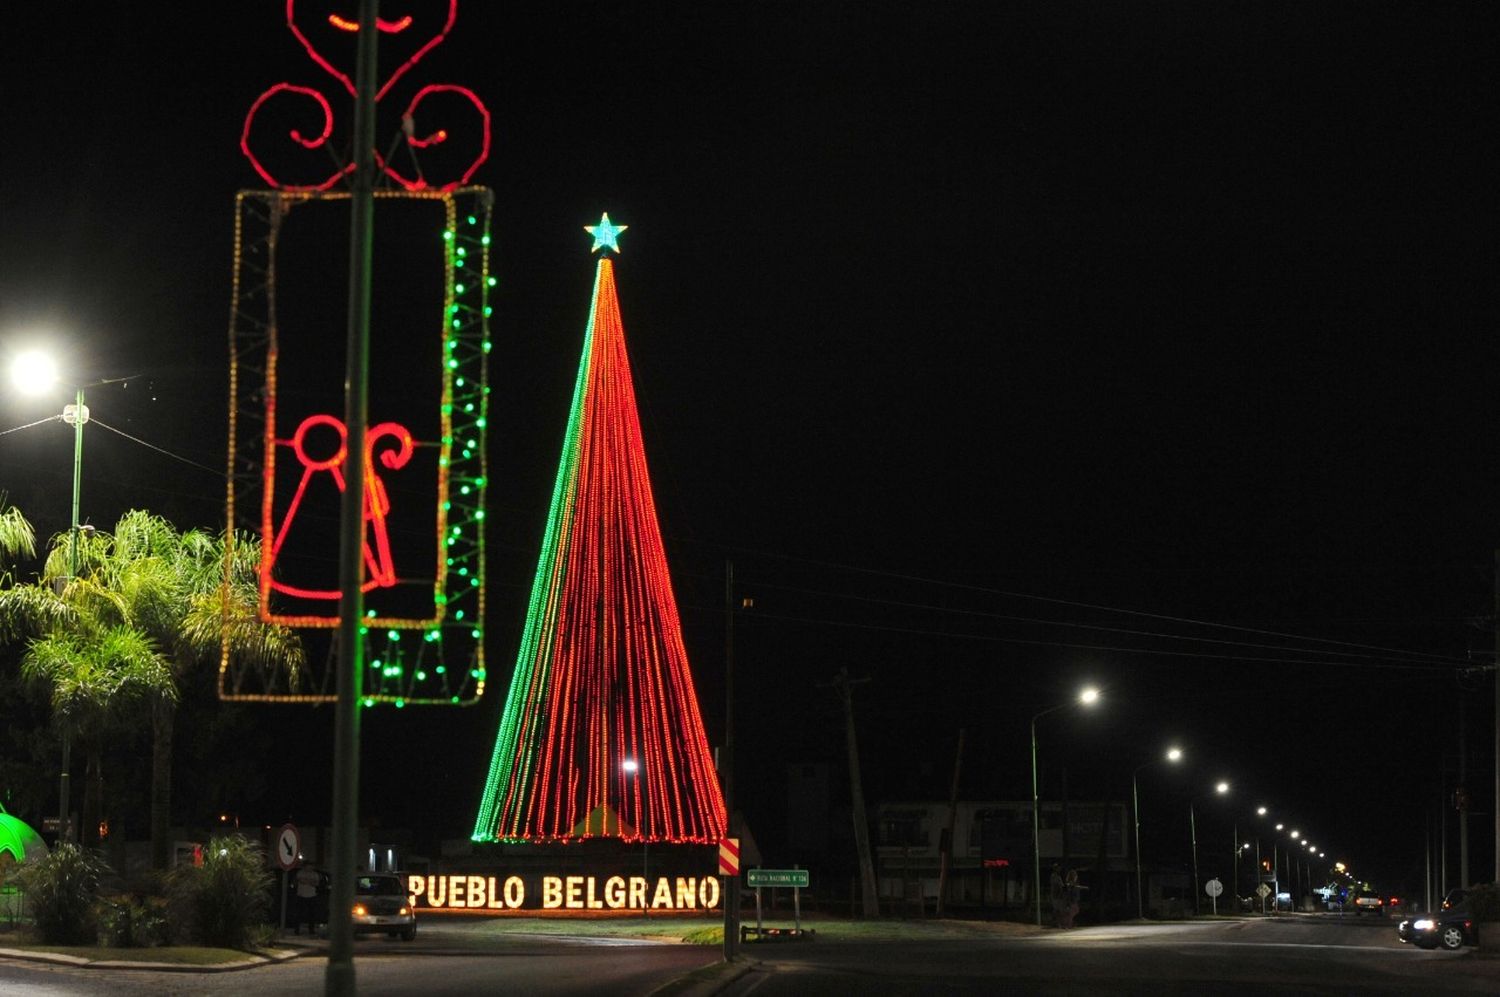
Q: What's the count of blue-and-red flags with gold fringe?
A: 0